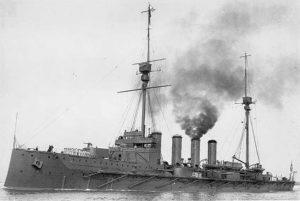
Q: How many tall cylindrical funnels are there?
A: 4